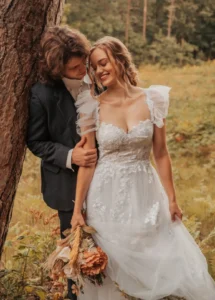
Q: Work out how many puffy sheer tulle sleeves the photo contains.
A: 2